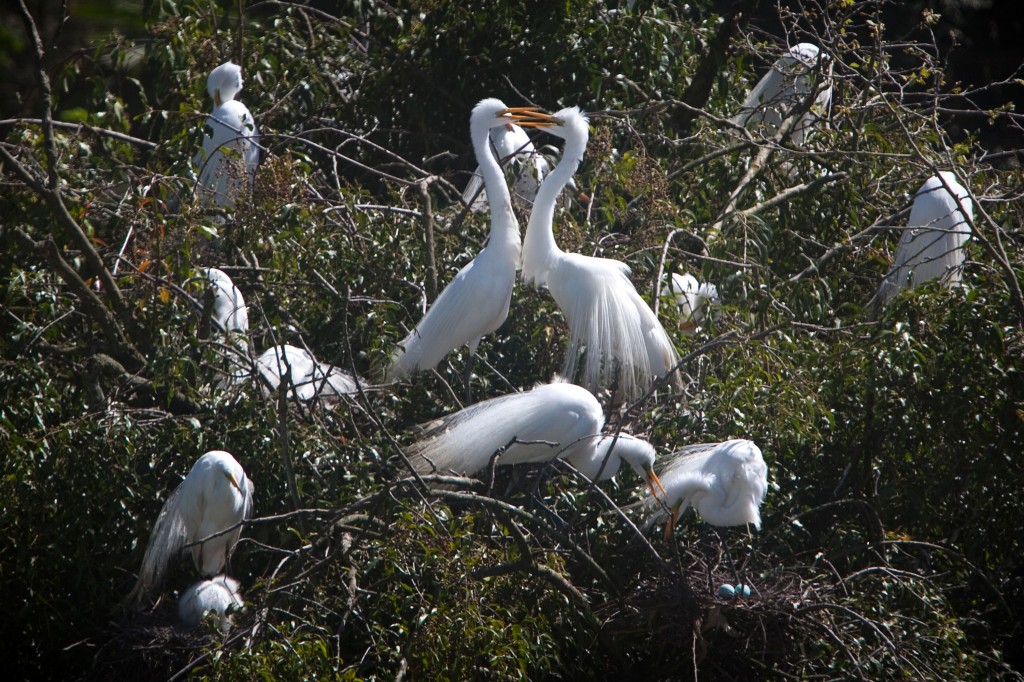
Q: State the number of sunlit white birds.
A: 13